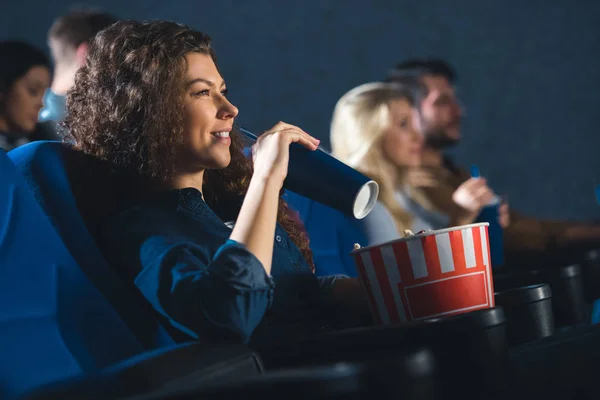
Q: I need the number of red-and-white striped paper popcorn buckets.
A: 1